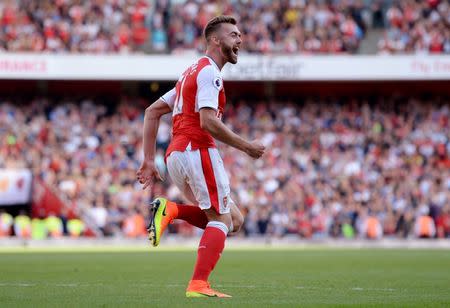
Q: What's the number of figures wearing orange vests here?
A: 3